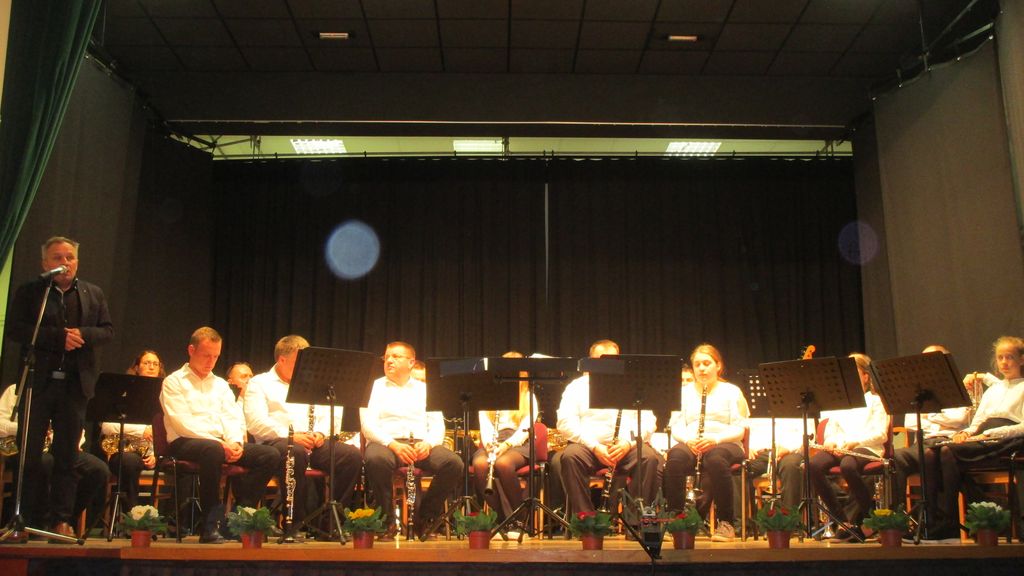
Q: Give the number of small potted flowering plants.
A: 9